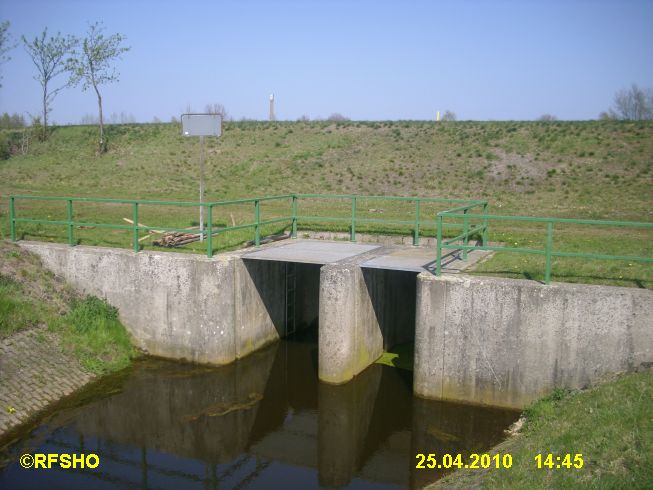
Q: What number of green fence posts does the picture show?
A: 12